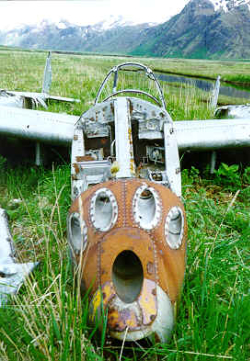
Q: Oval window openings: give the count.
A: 5